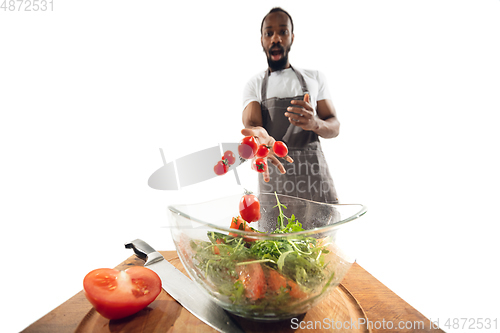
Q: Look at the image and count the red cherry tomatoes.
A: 7